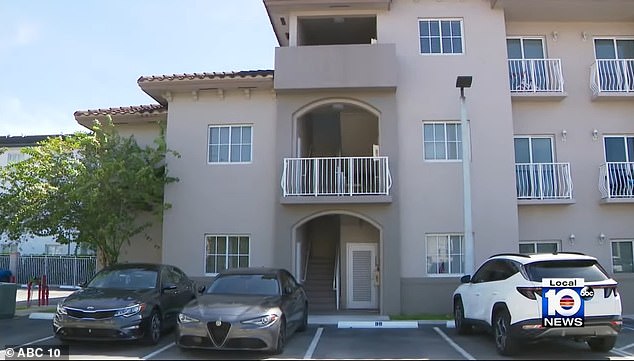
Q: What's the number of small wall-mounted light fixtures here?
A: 6